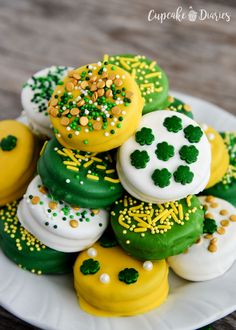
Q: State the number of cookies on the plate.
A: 14